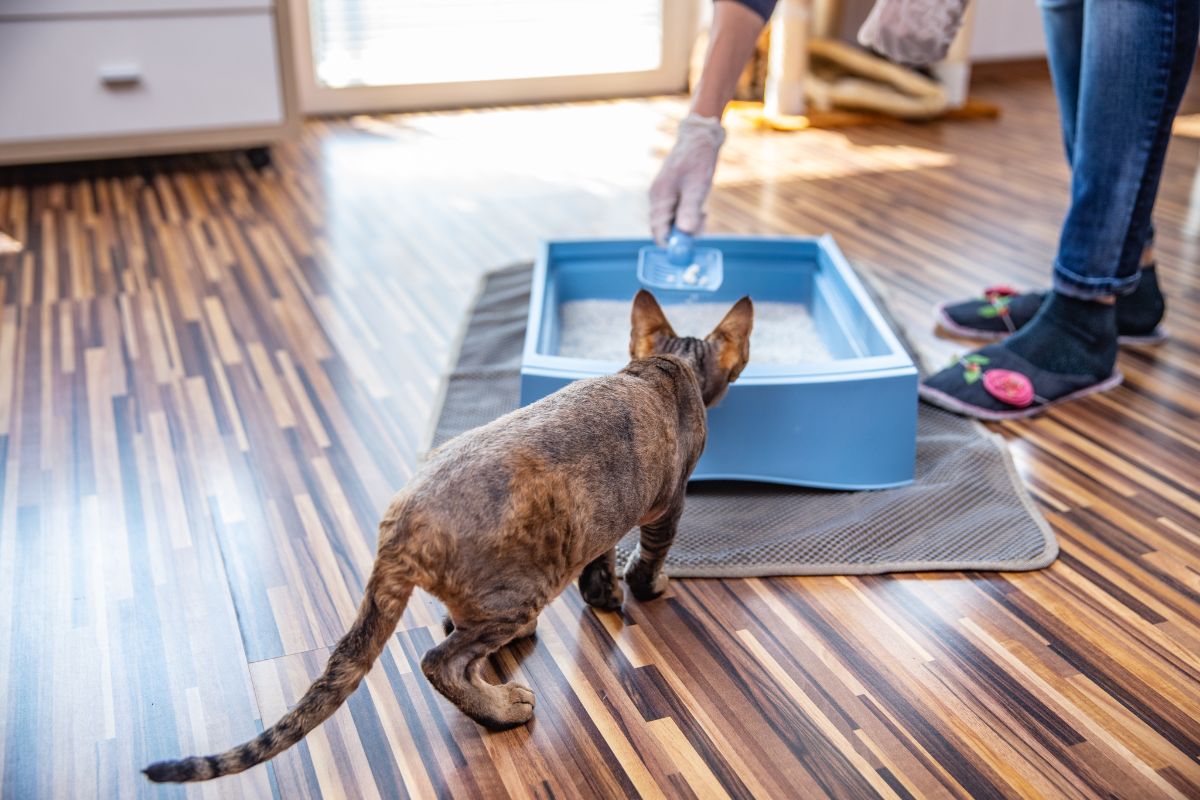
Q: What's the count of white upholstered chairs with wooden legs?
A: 0